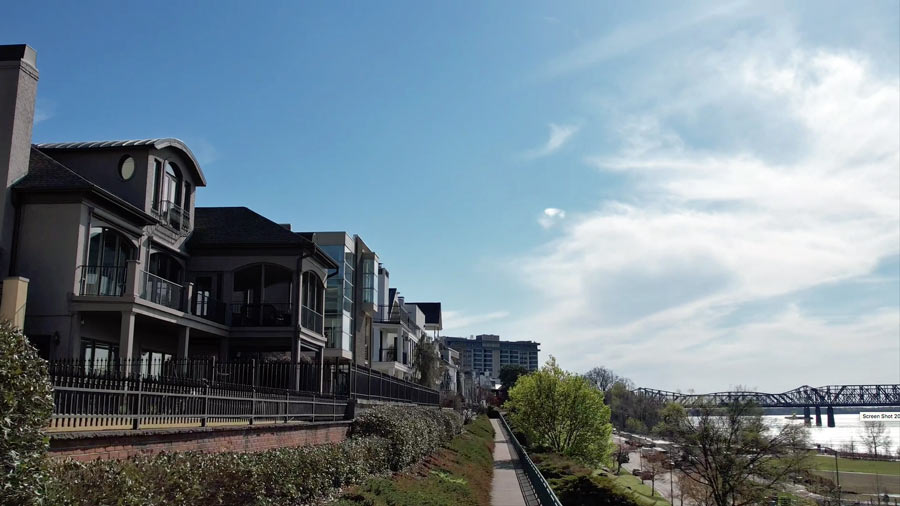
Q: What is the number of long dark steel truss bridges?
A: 1